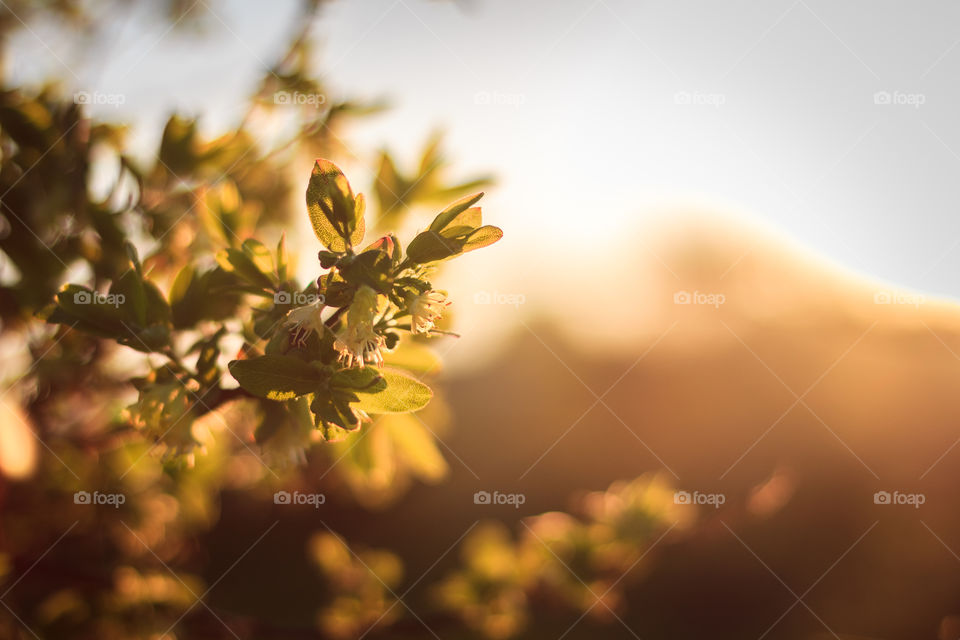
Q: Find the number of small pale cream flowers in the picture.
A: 3